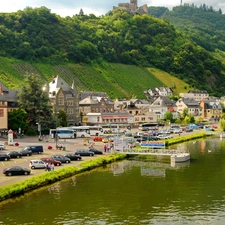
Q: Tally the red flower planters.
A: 2